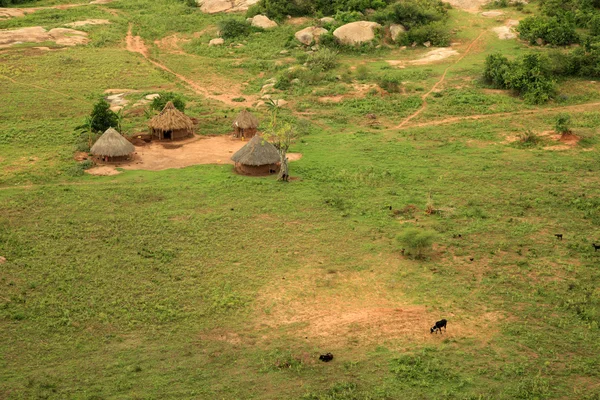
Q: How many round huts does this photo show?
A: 4